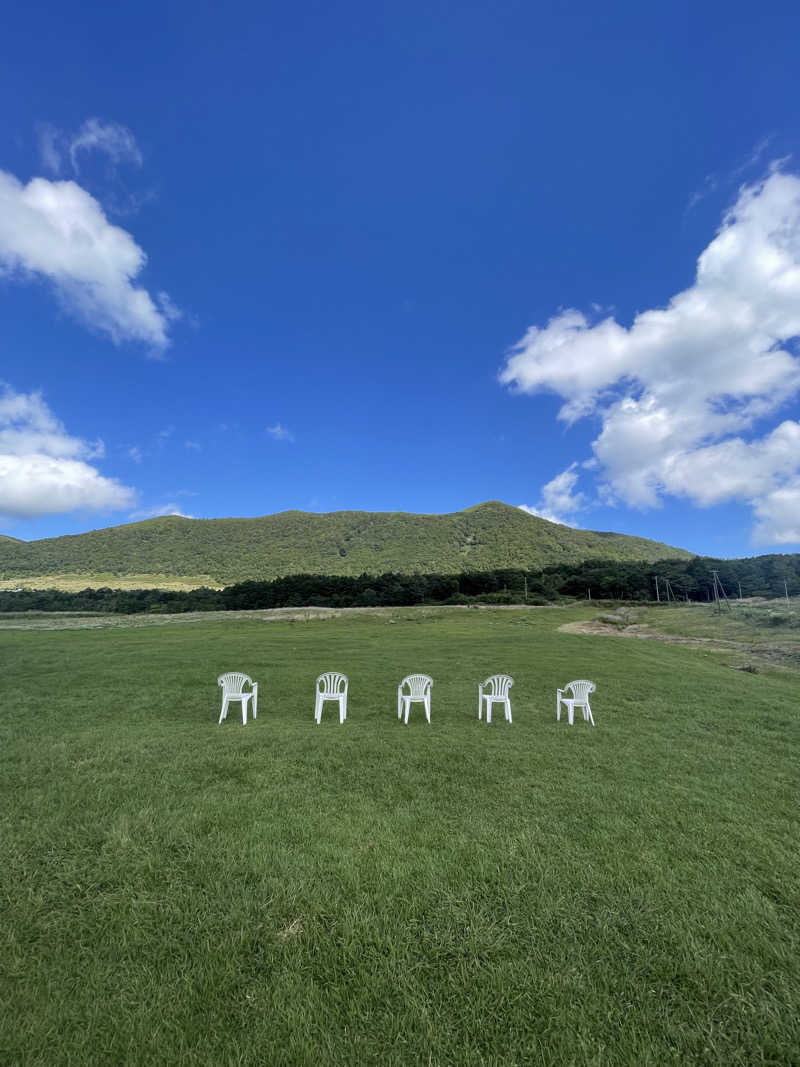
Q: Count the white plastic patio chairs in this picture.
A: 5